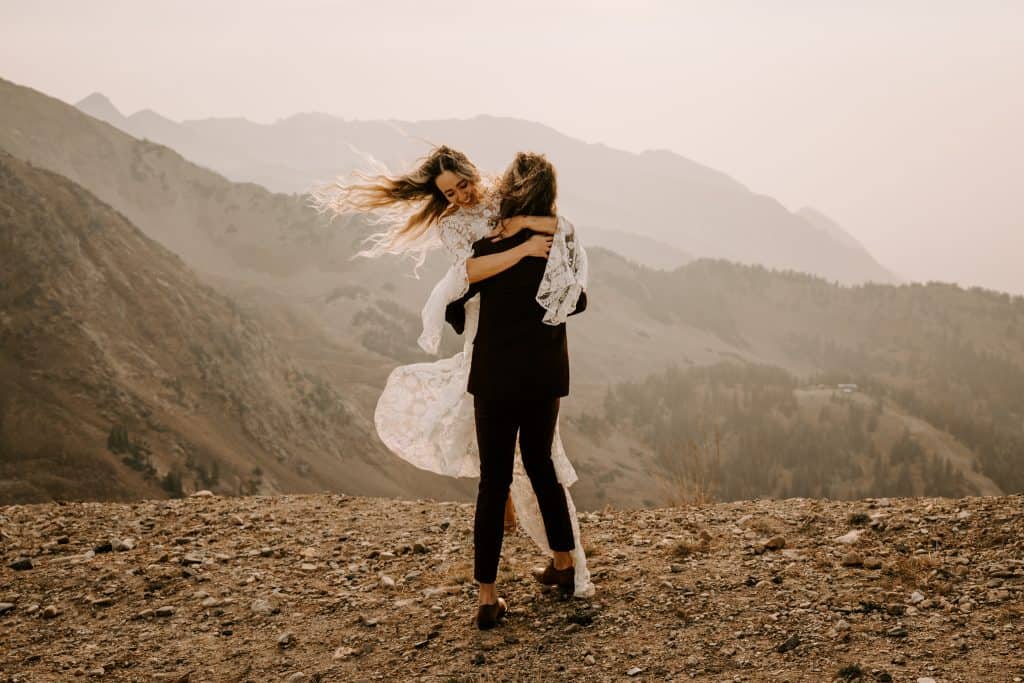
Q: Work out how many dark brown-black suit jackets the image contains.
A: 1